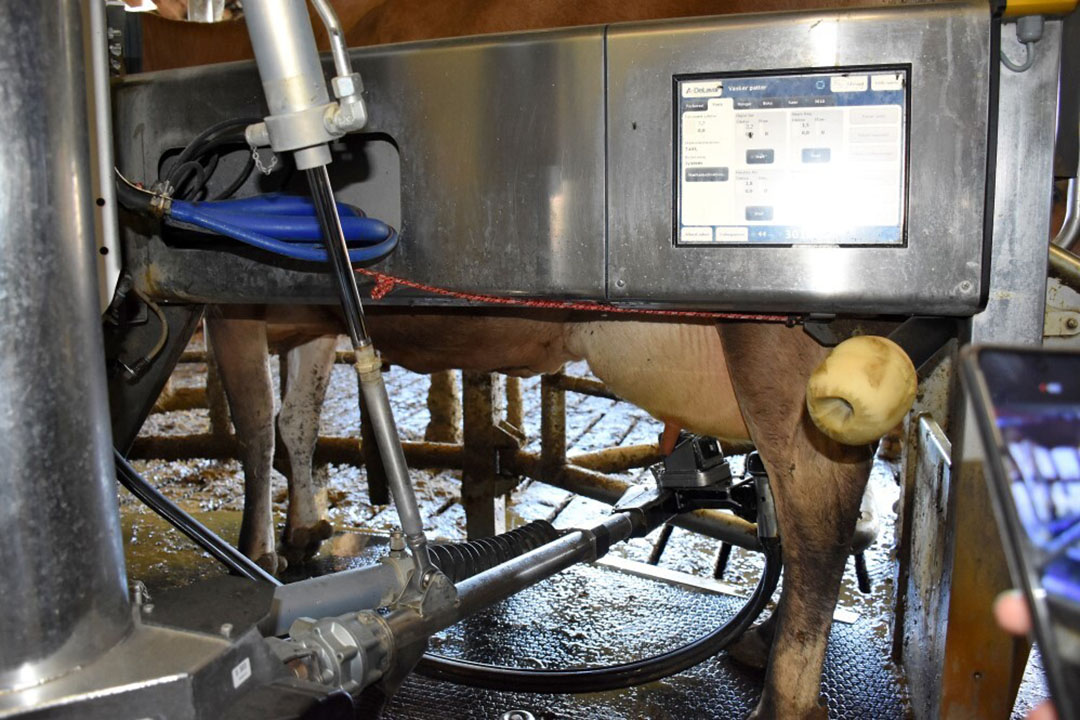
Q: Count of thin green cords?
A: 0